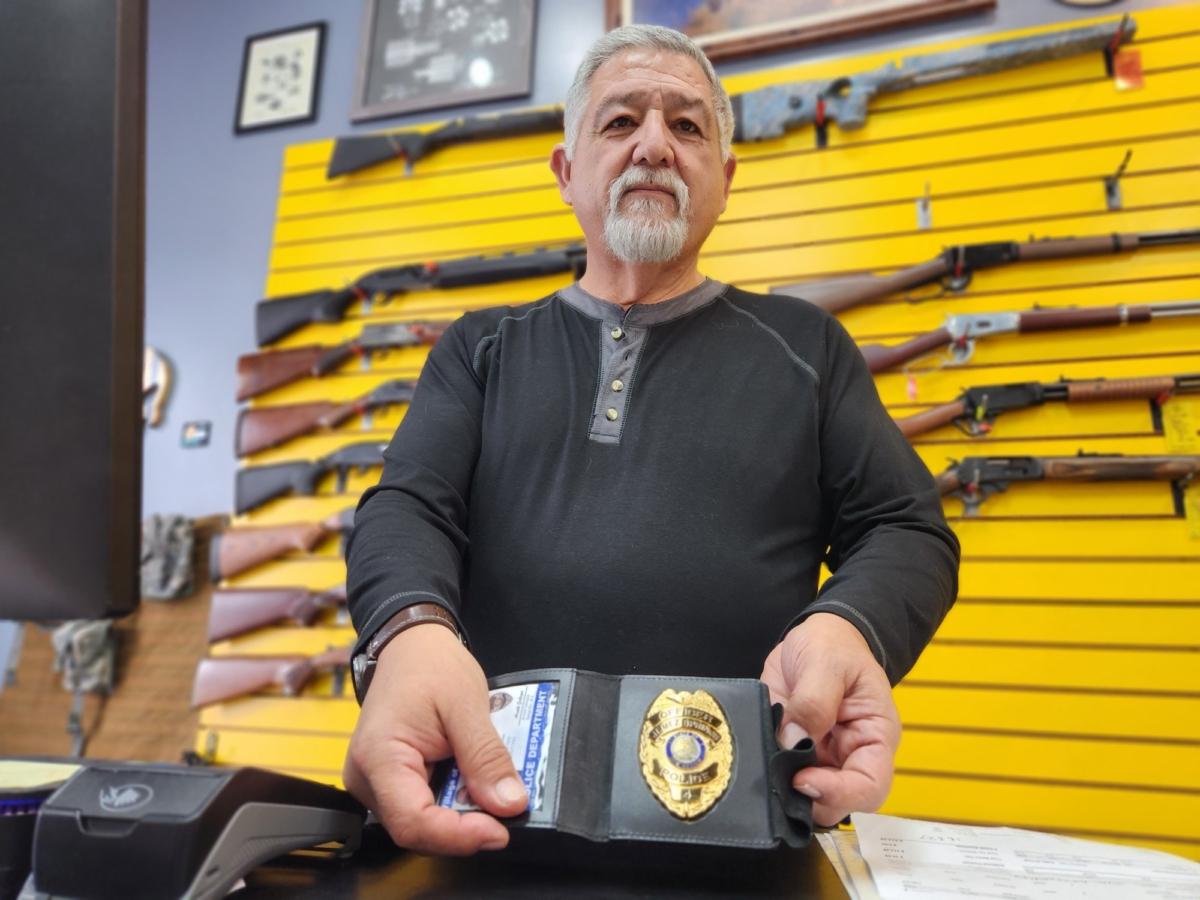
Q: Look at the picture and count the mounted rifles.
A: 13